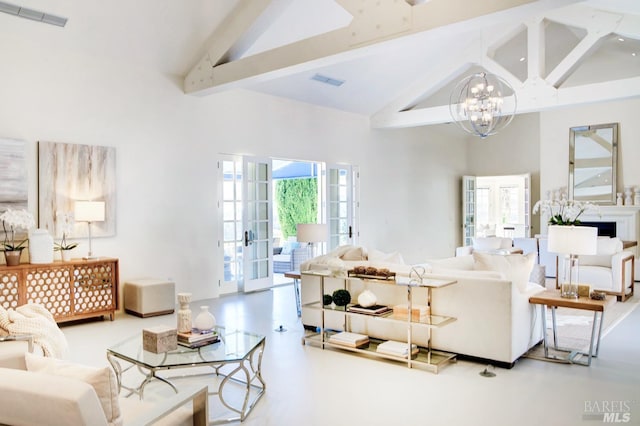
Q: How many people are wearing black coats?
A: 0